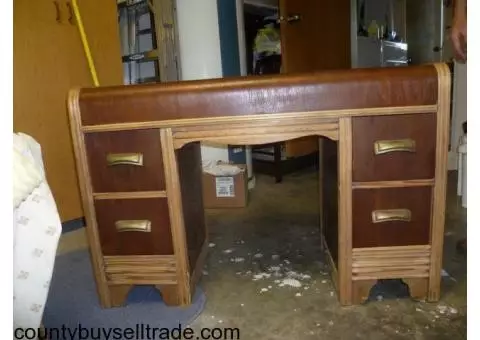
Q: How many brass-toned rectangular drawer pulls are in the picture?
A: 4